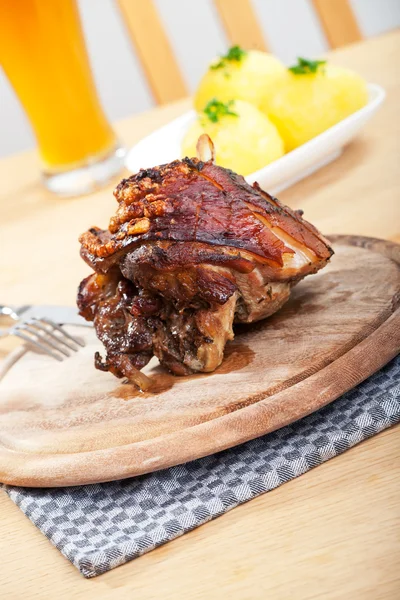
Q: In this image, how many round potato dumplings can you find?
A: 3